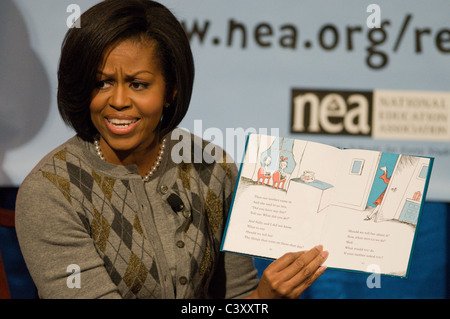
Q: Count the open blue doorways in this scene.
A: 1